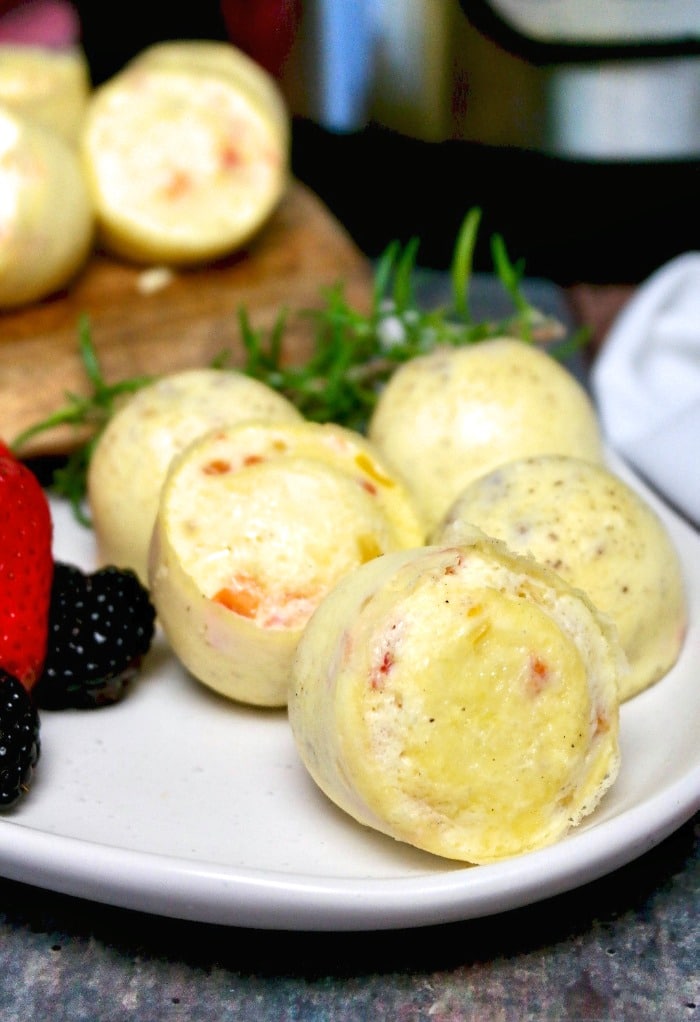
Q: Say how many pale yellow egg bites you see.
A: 8